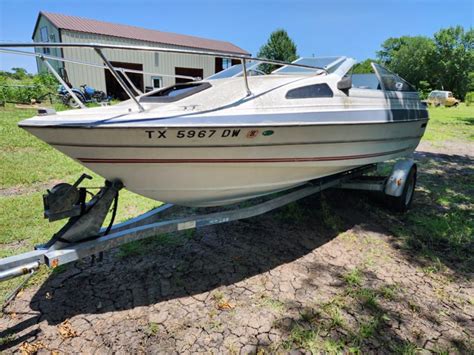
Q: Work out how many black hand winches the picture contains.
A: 1